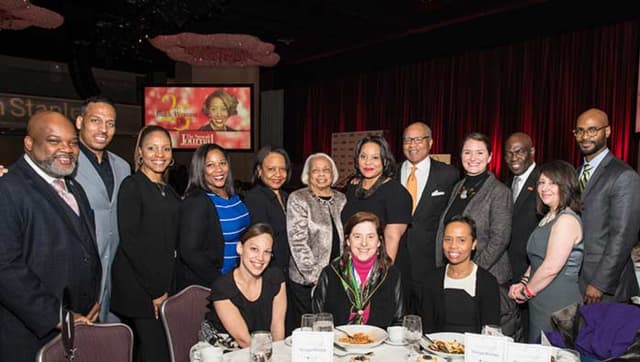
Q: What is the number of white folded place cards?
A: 3